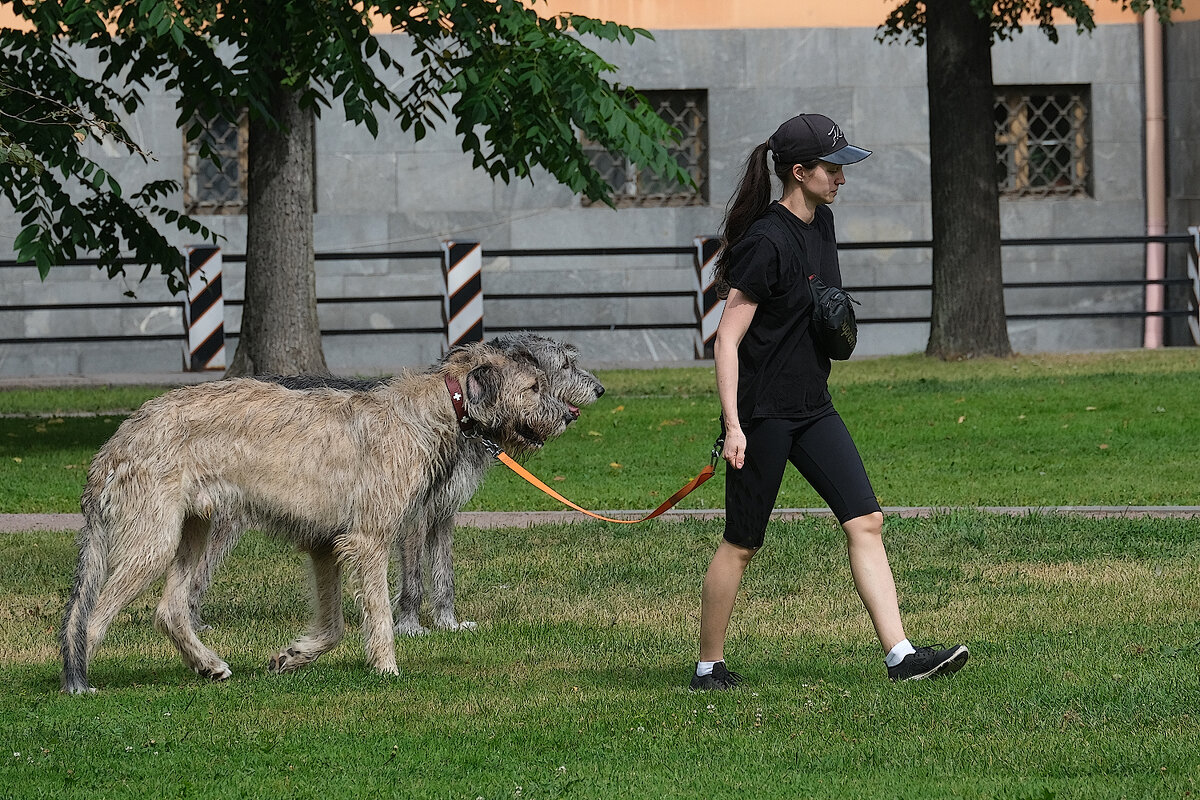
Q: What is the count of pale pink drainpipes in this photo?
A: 1